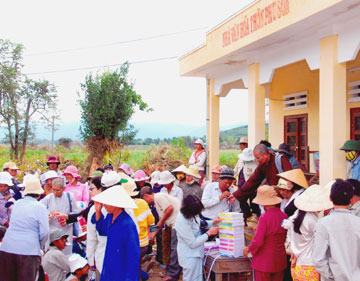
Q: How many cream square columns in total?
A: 3